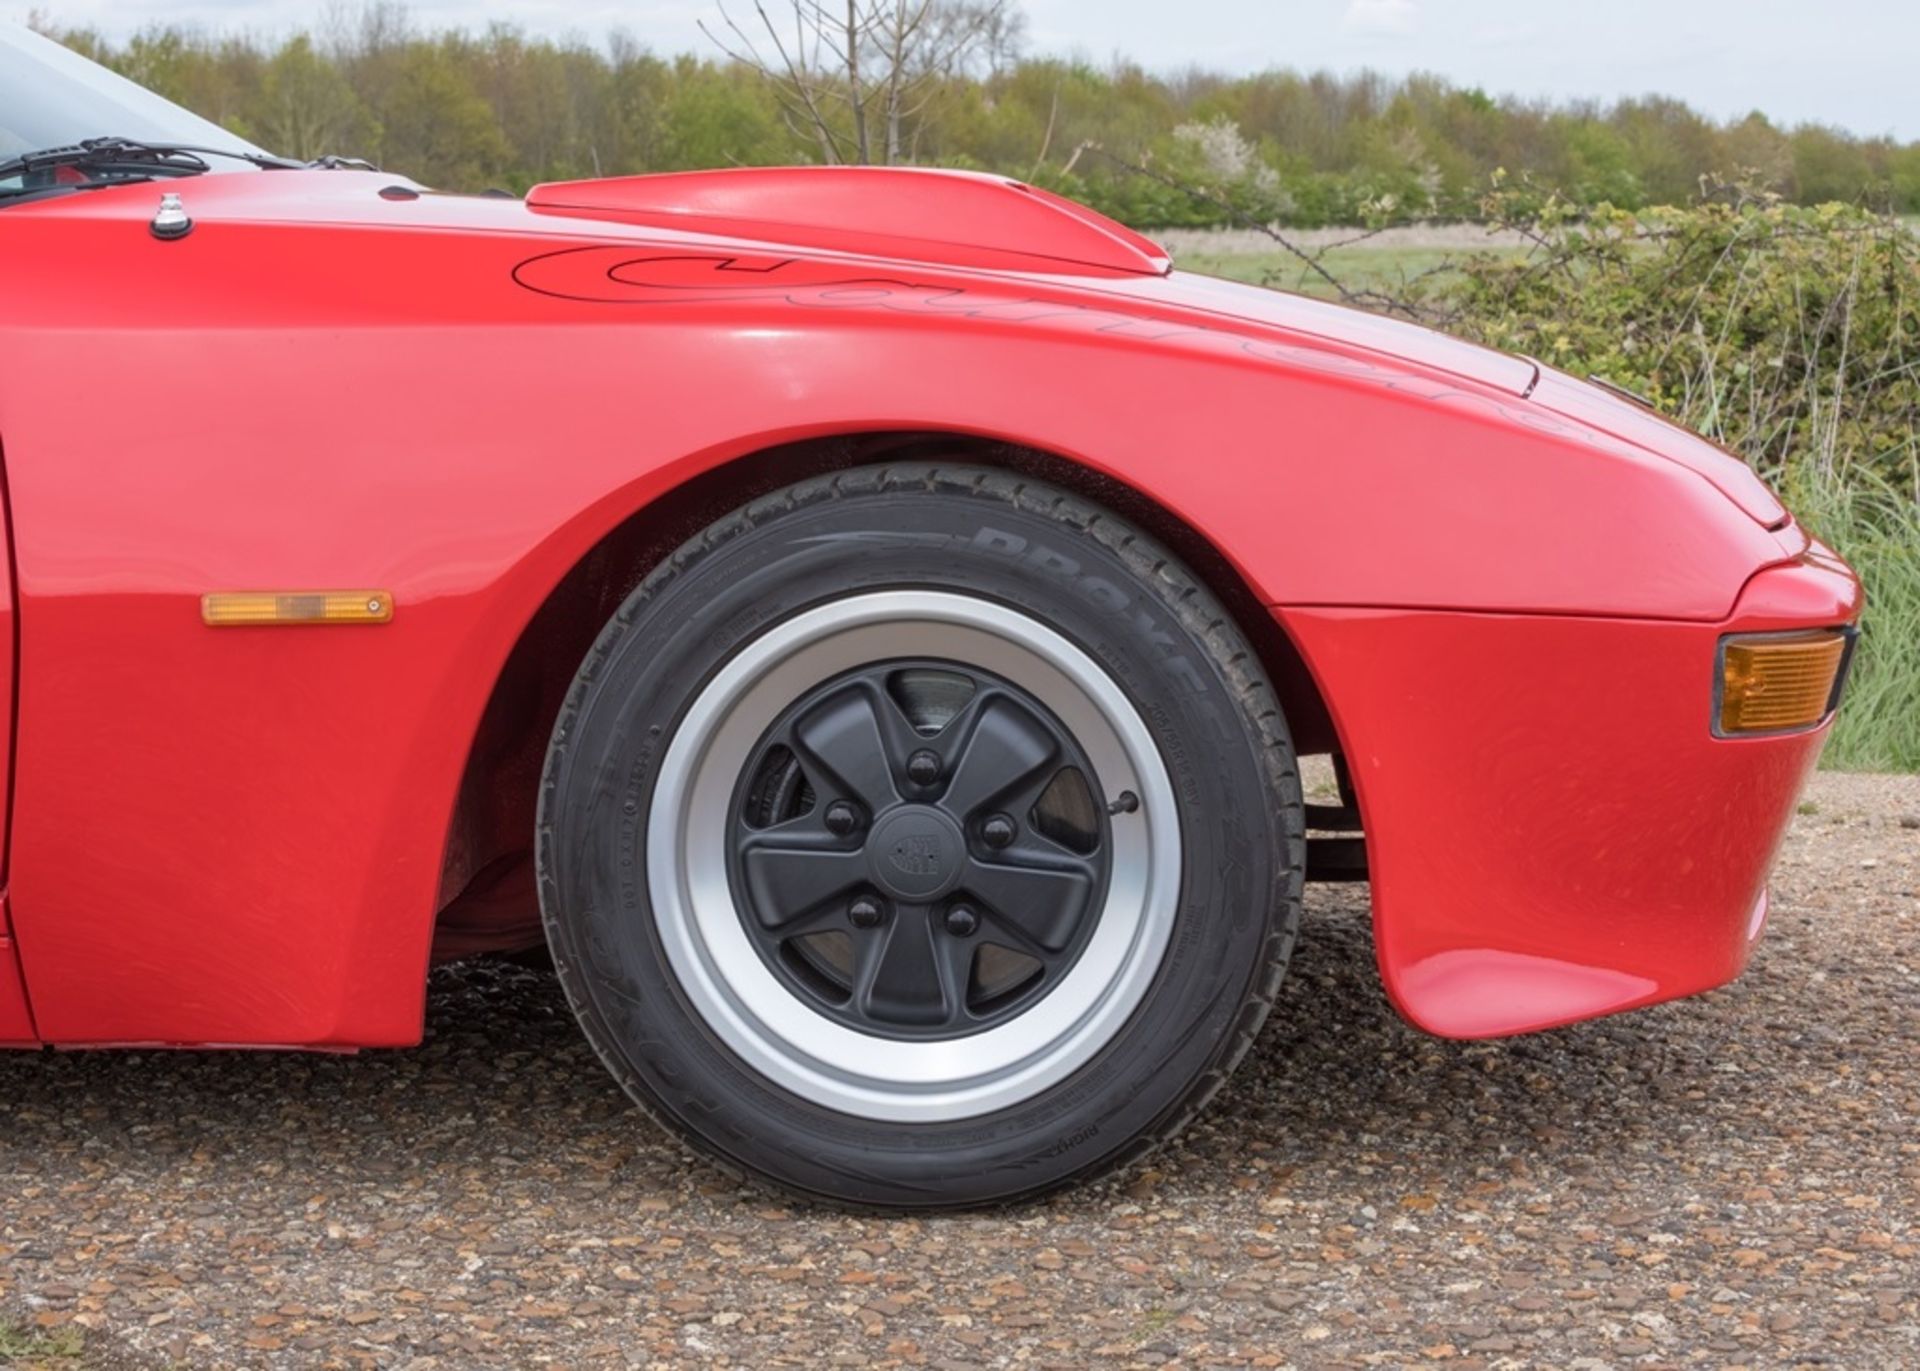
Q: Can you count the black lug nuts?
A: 5